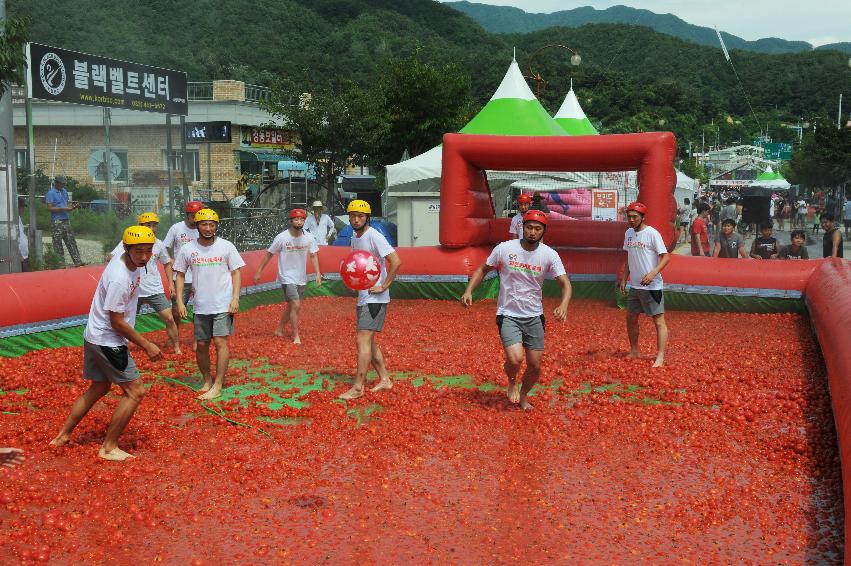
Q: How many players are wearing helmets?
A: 9